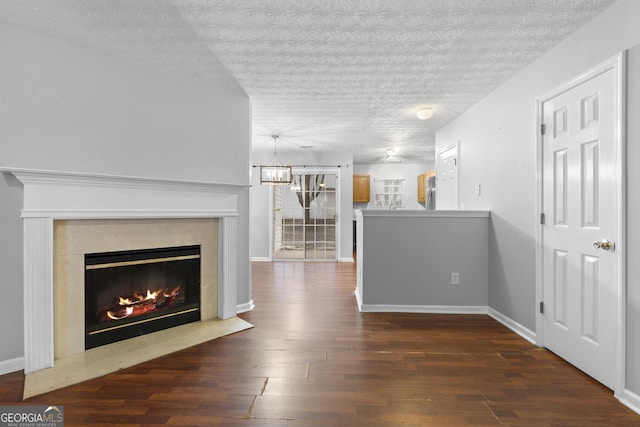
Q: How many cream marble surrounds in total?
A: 1